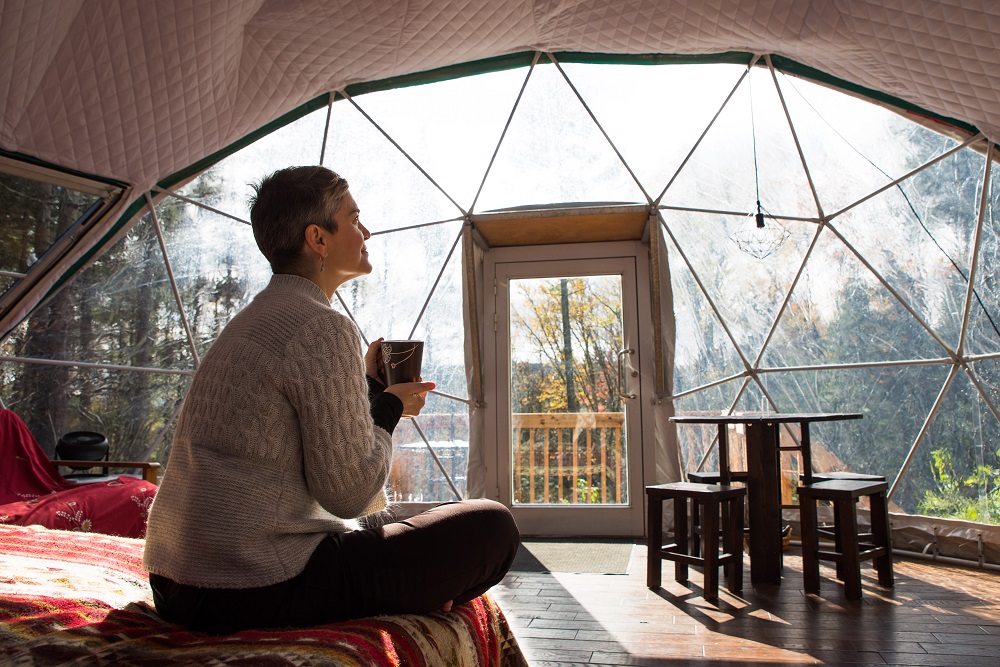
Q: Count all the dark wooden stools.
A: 4